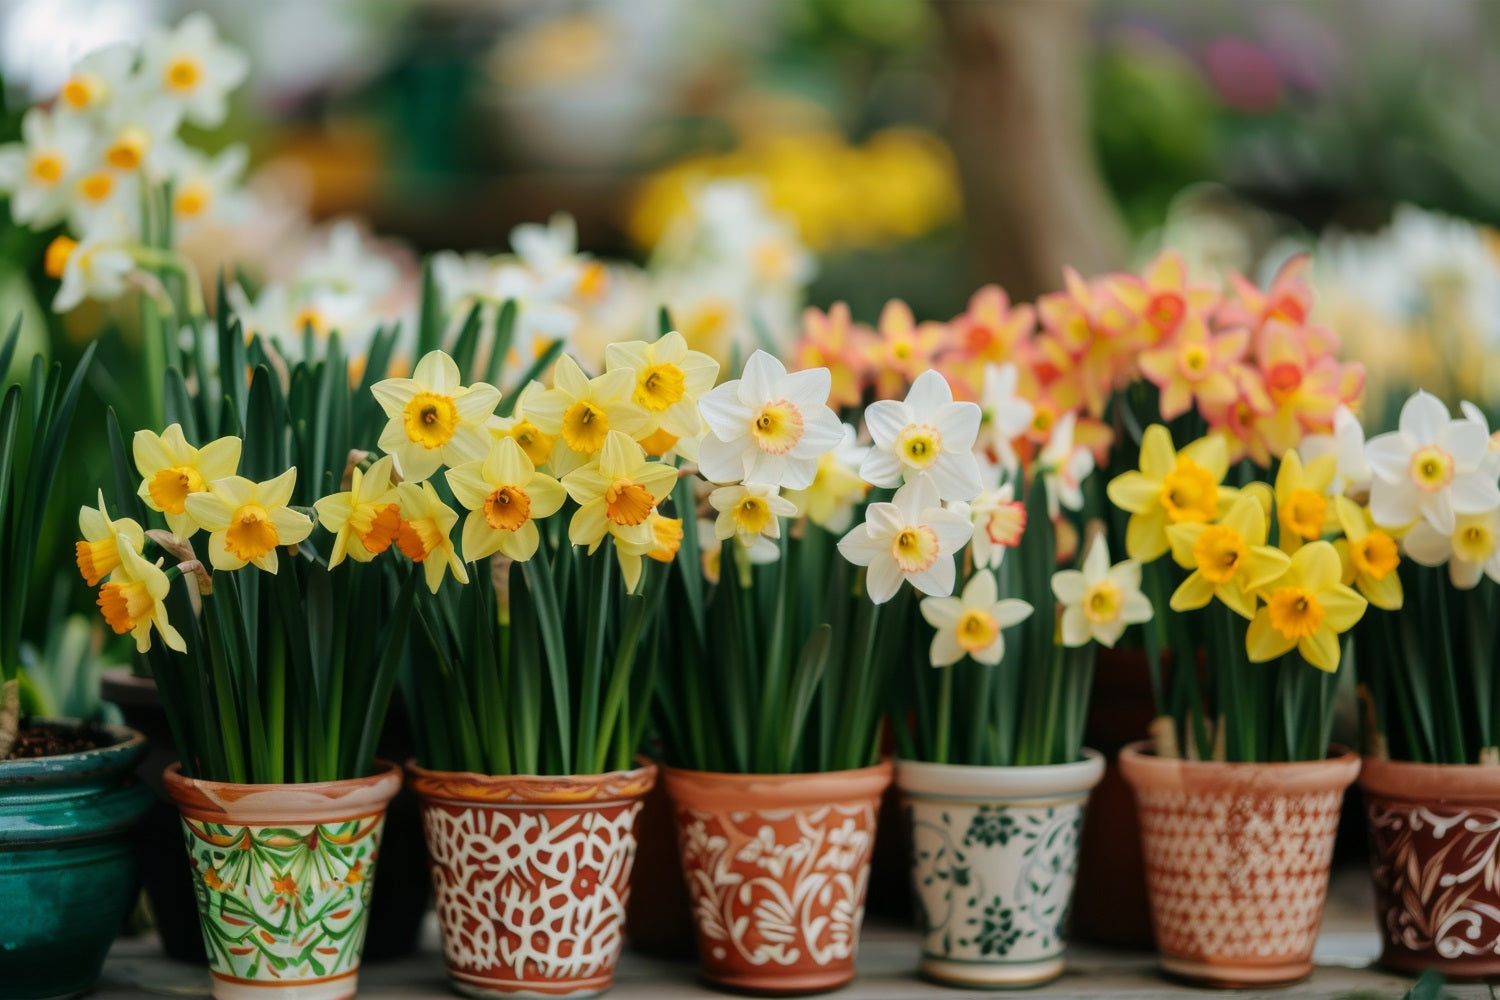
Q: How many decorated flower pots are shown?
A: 6